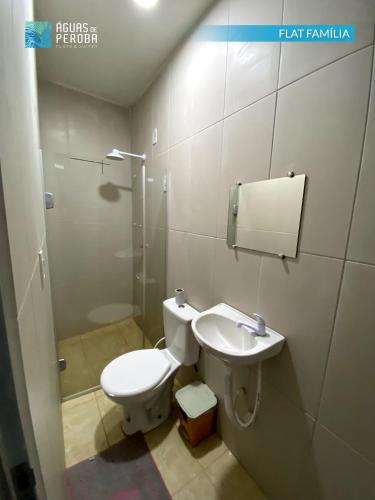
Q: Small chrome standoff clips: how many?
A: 4